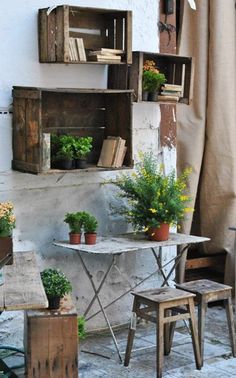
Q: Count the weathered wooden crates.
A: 3